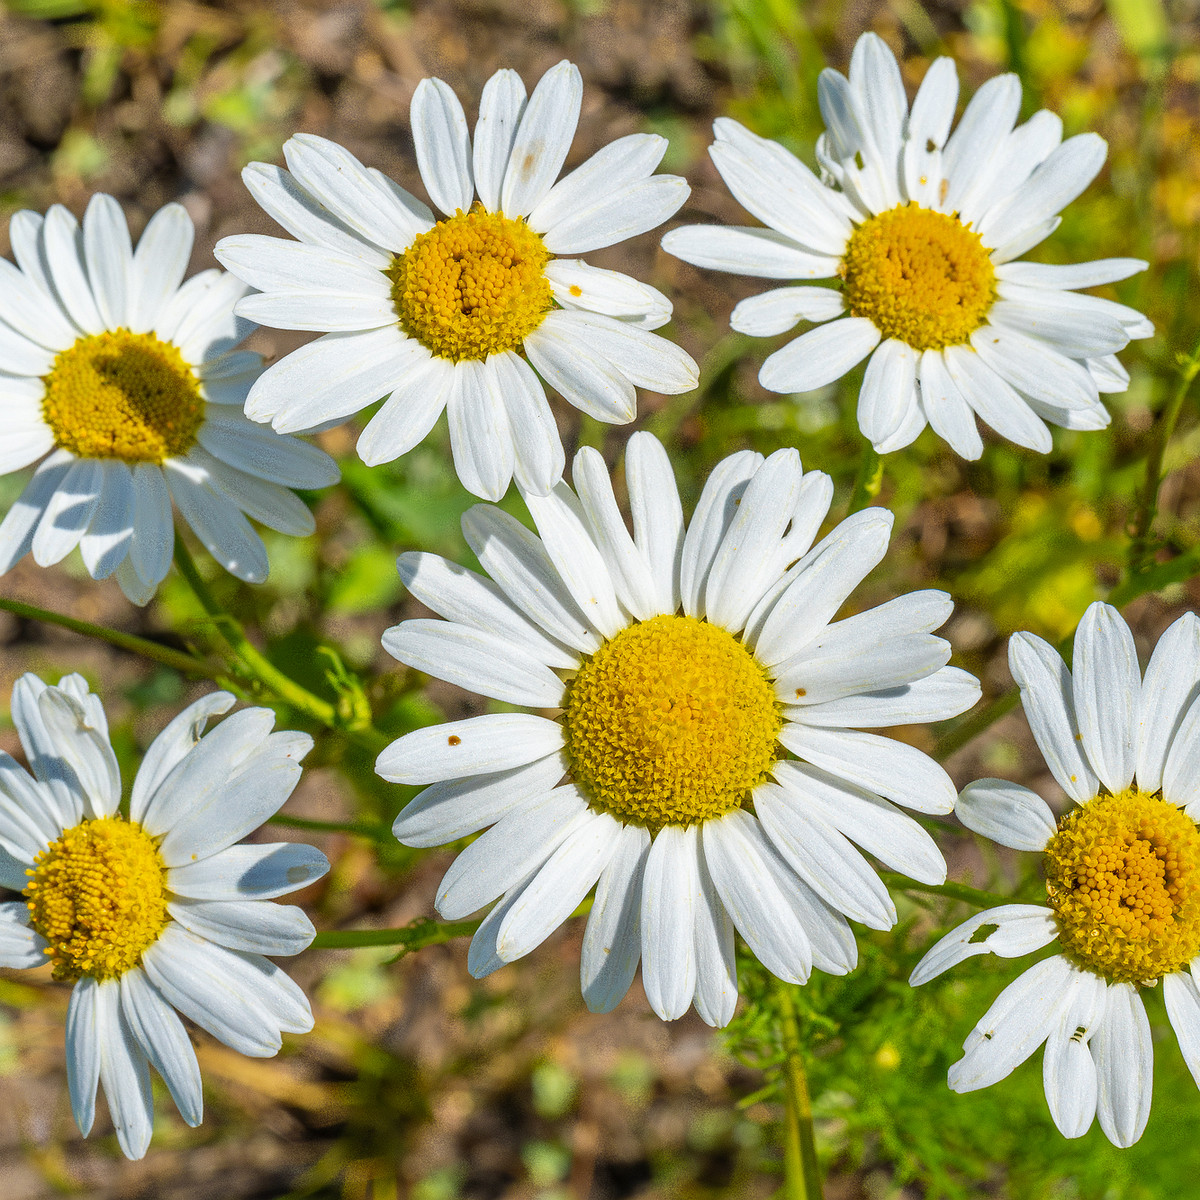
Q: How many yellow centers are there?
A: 6